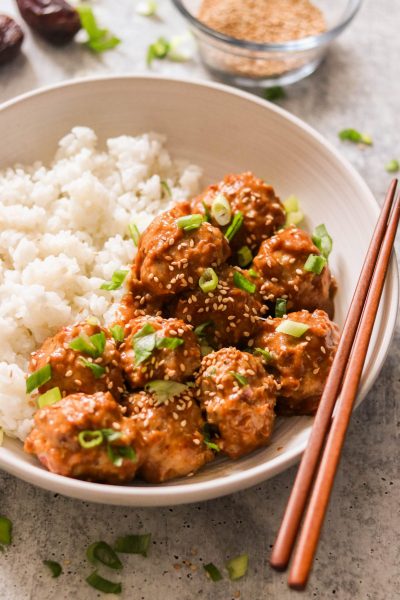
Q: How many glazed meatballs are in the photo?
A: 10